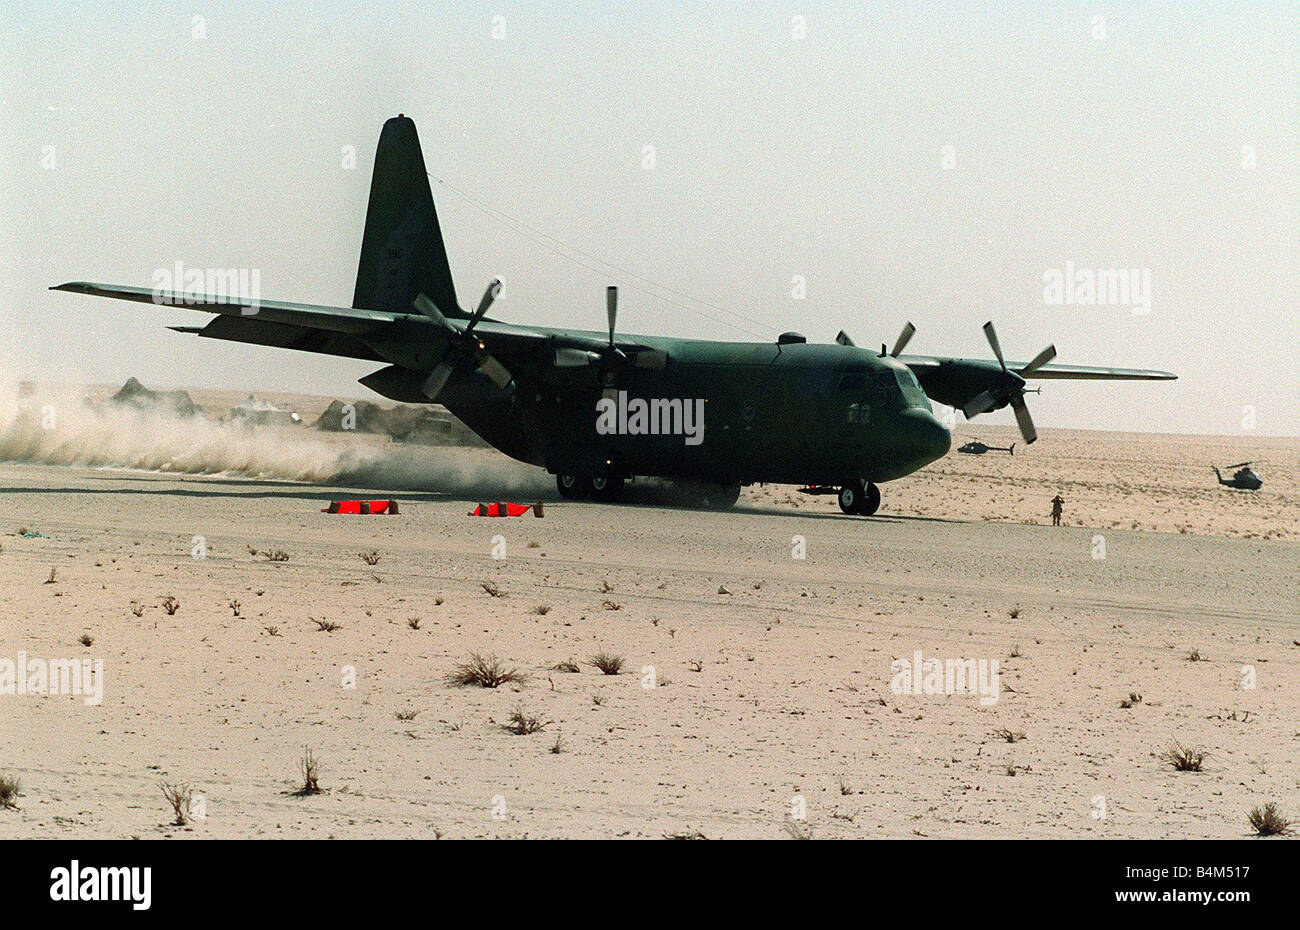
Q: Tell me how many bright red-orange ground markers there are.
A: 2